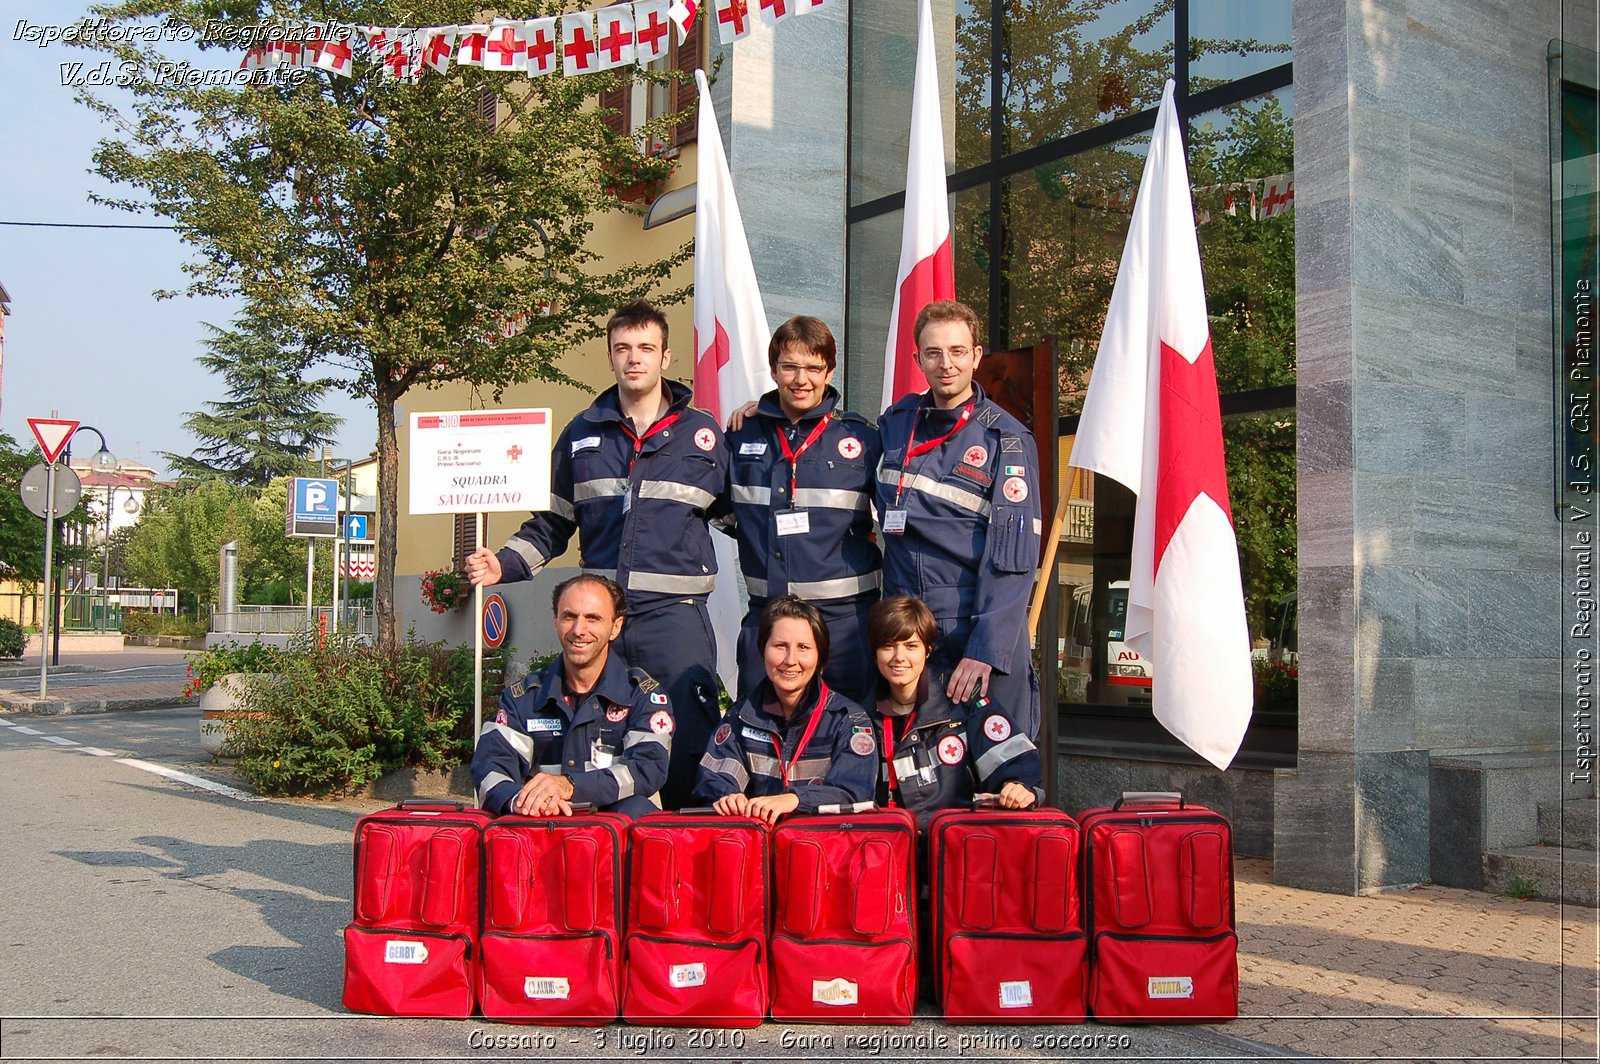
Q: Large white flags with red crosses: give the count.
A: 3